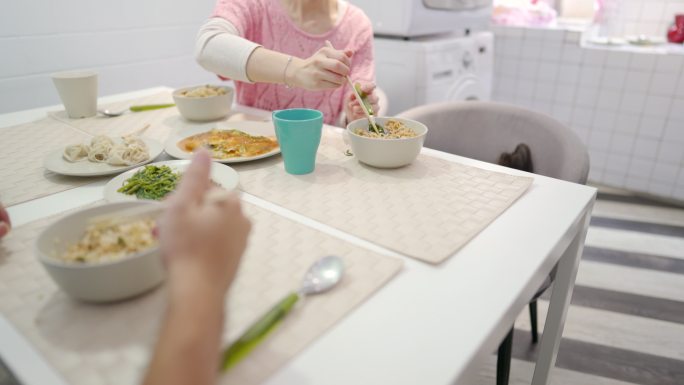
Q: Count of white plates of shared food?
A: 3